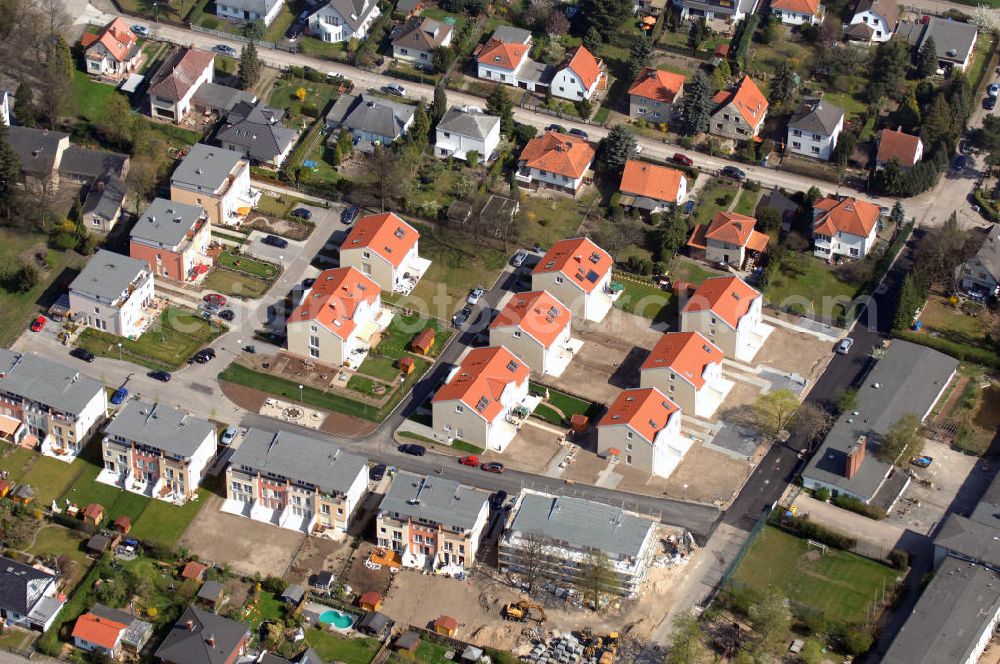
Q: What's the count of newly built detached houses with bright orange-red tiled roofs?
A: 8